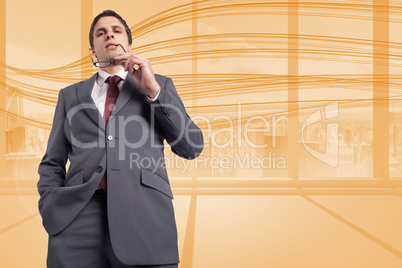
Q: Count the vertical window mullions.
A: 5